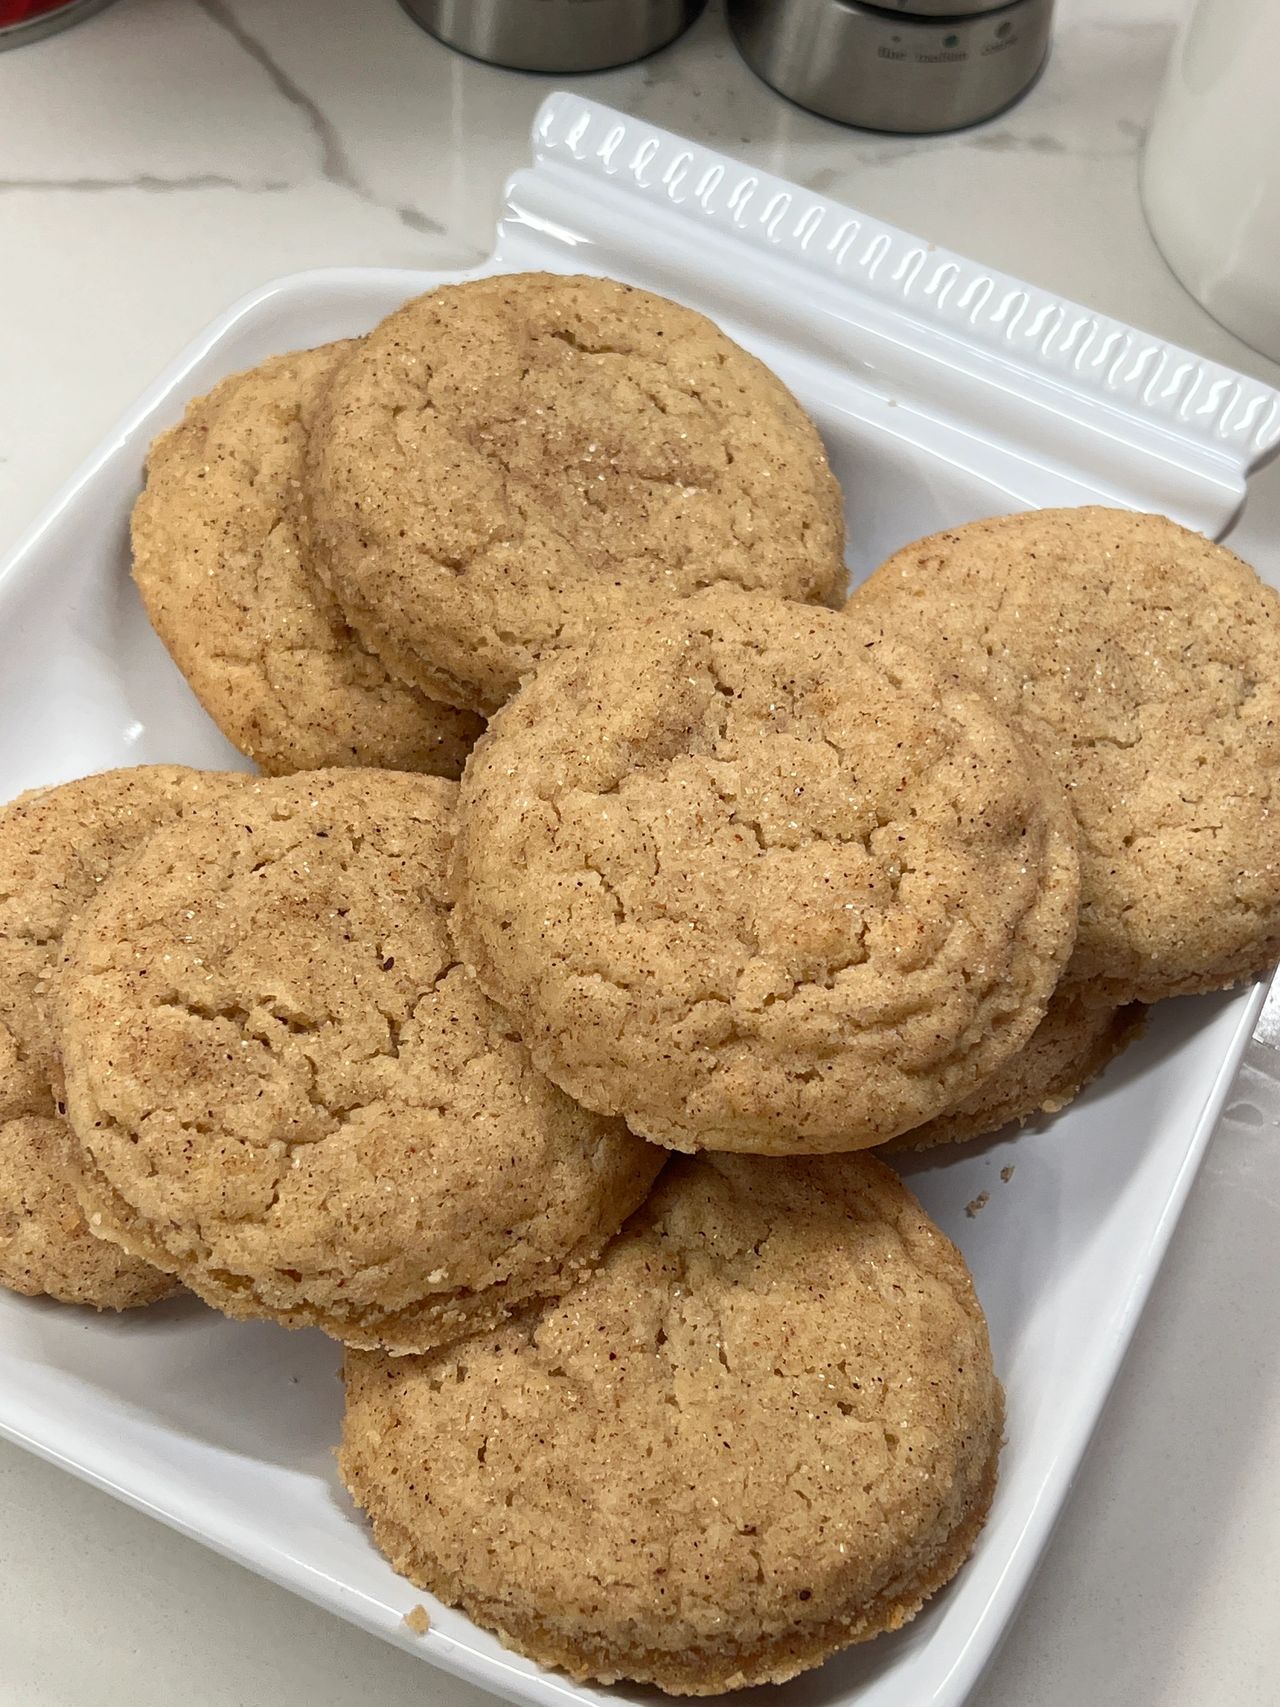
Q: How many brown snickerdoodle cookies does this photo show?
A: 8